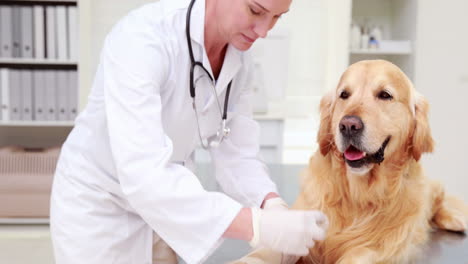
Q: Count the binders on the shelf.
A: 14